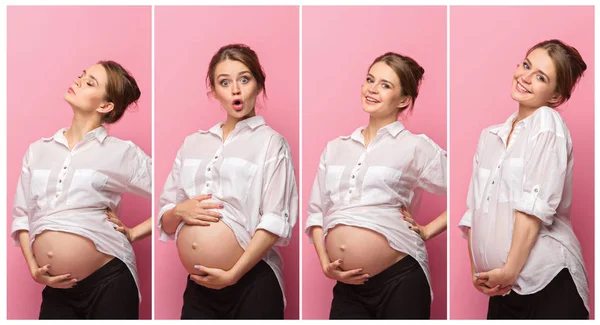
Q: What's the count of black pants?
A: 4